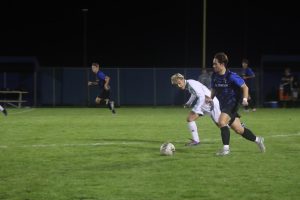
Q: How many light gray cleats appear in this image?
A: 2